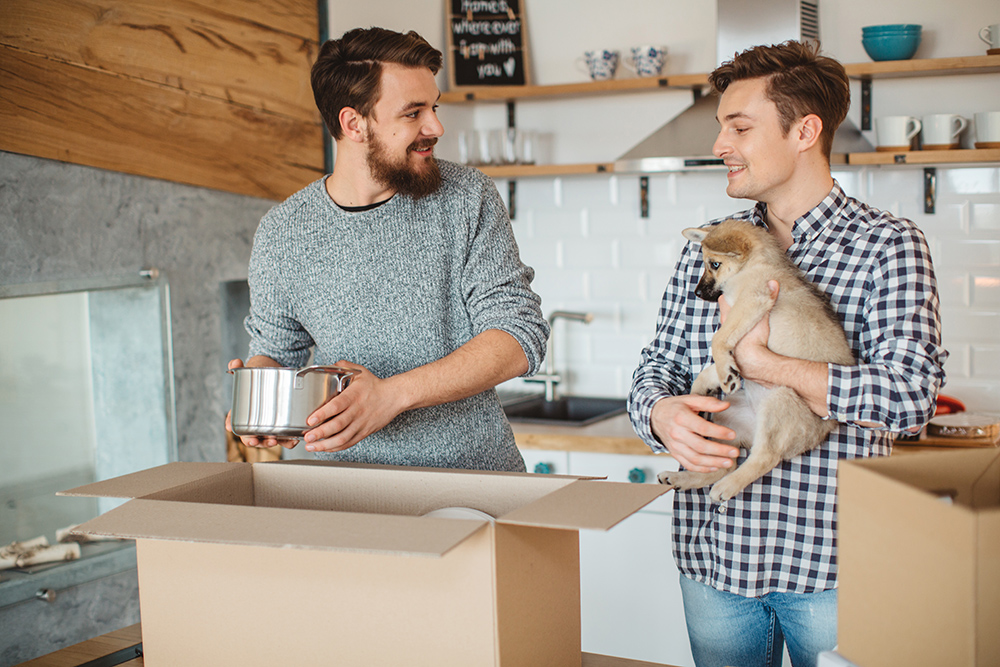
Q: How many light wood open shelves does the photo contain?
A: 4